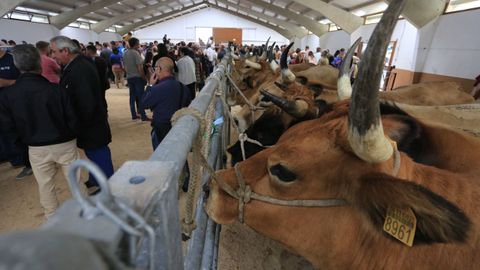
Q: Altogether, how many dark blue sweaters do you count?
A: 1